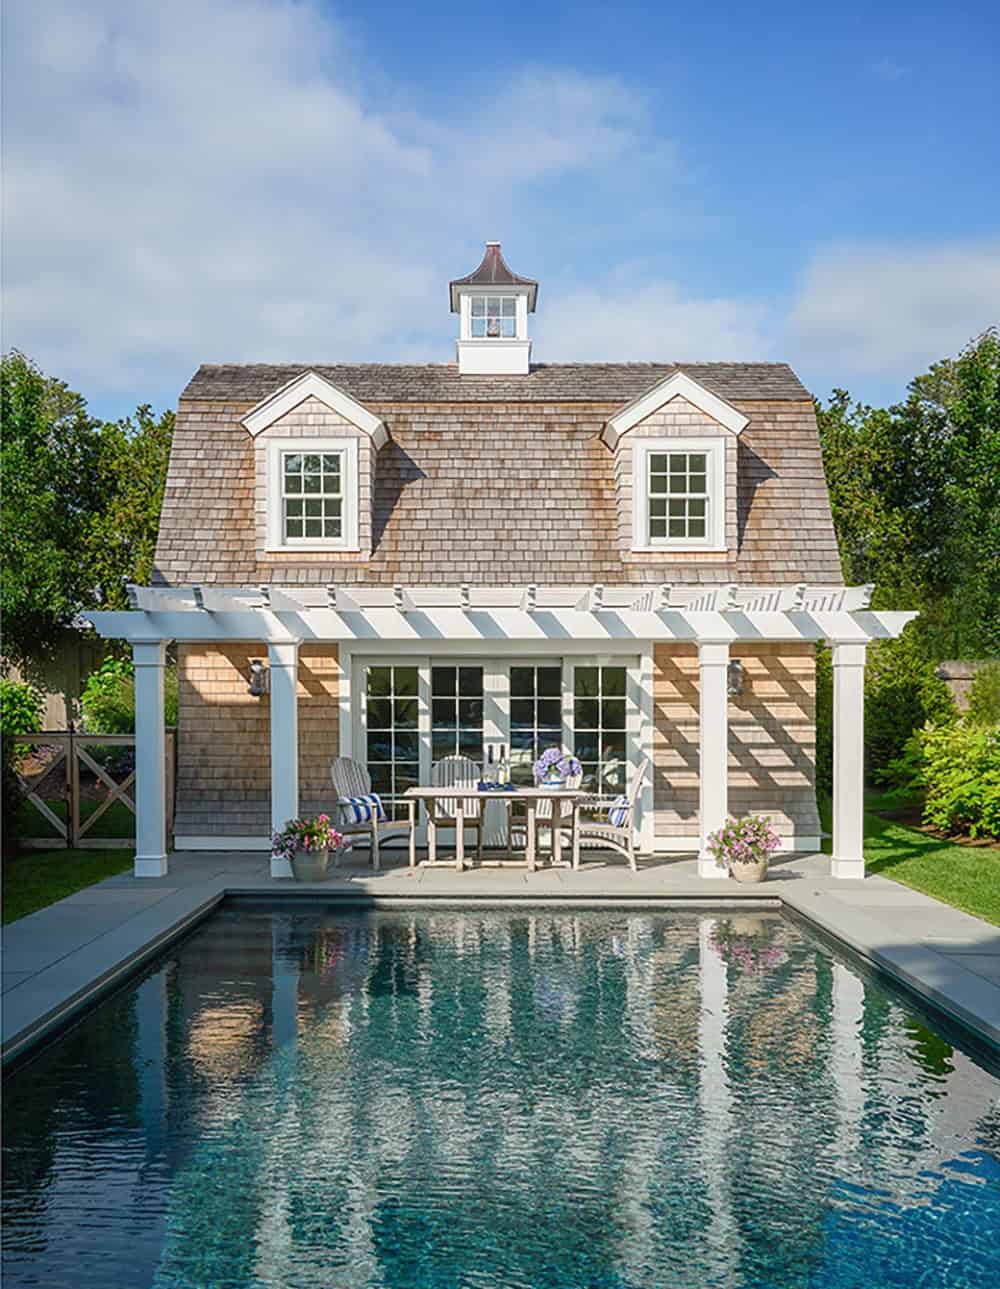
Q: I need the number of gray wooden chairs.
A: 4